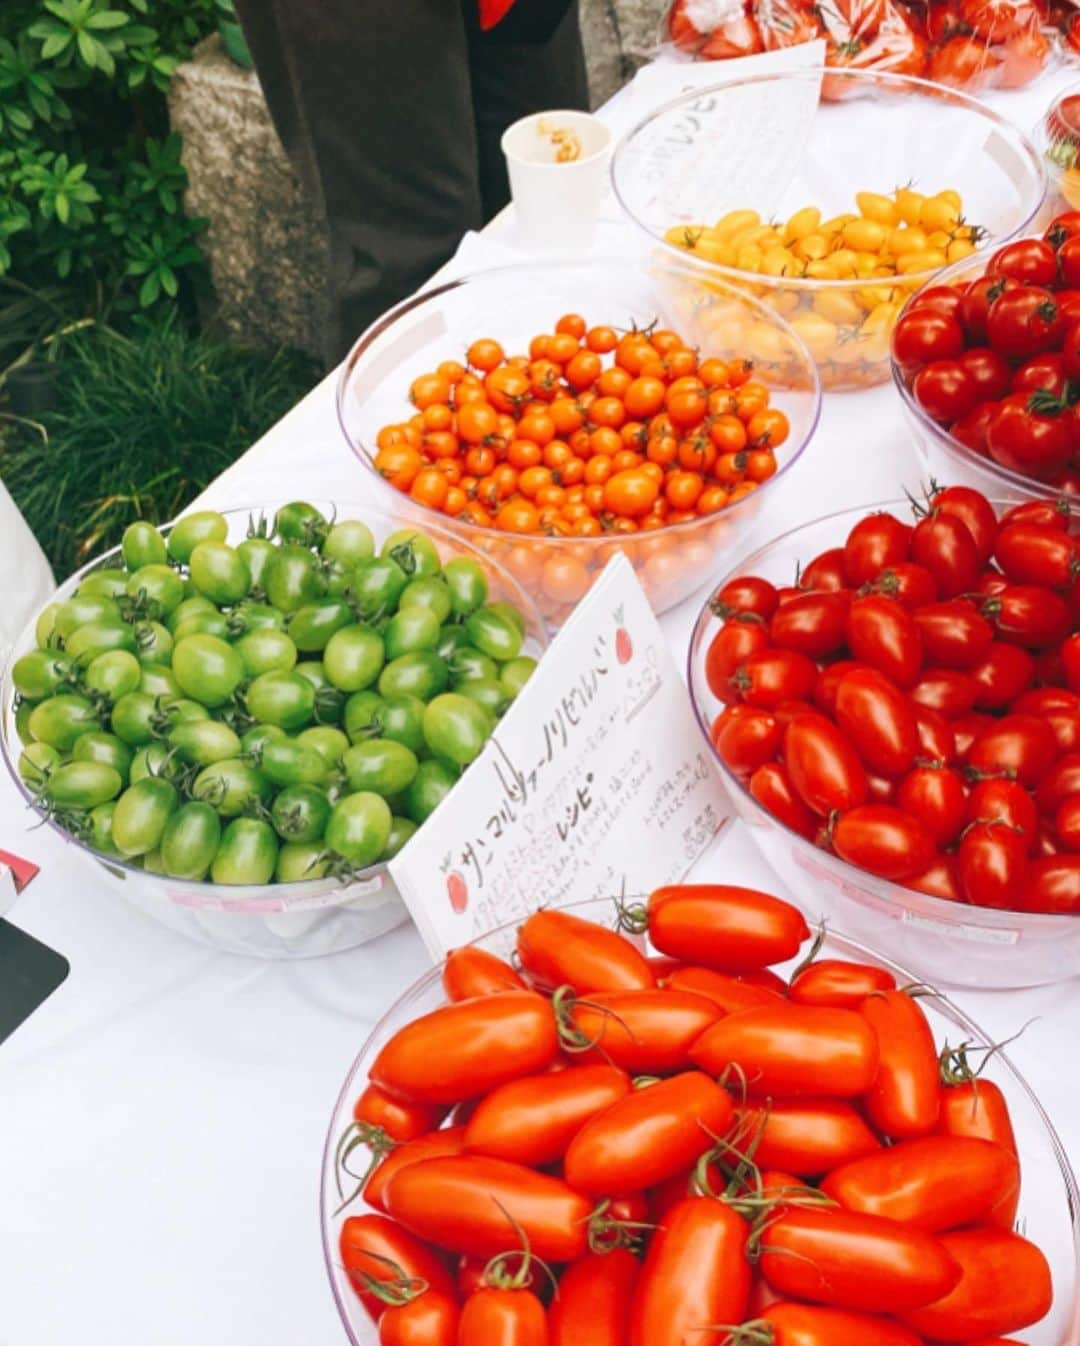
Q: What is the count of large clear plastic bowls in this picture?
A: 6